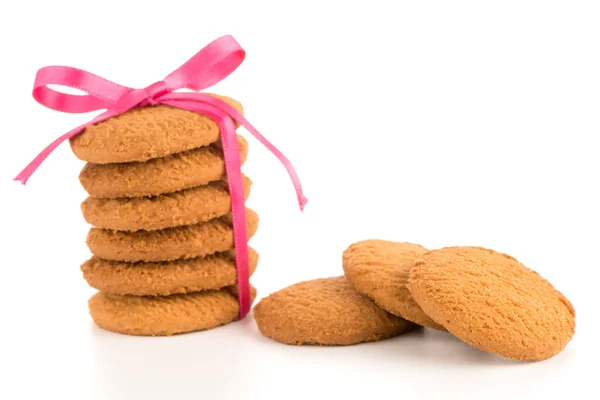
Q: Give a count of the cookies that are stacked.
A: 6